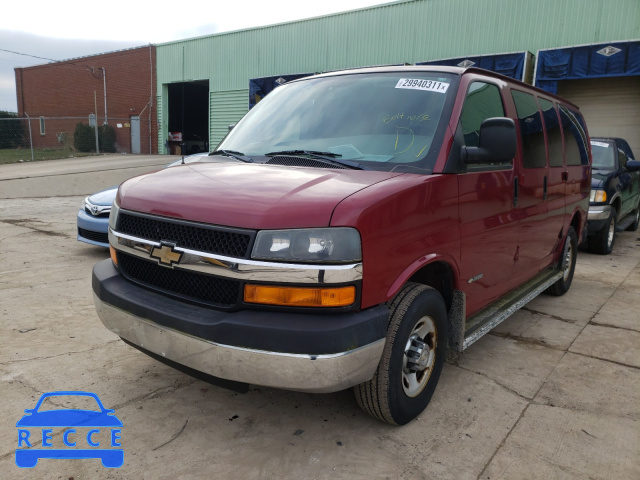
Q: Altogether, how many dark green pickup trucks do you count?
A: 1